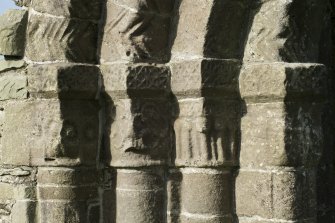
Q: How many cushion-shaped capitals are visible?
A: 4